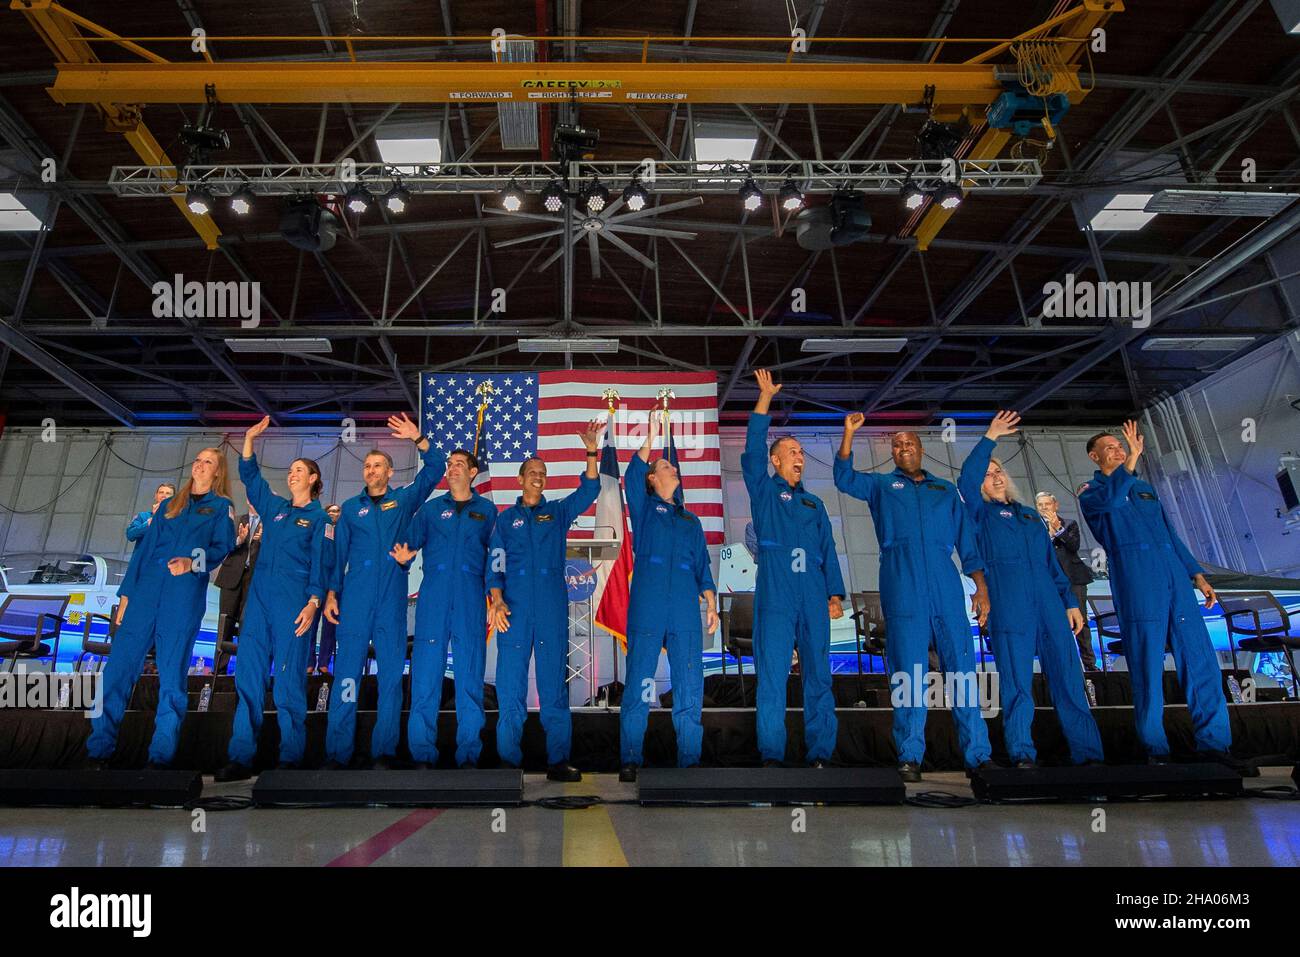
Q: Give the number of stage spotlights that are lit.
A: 12